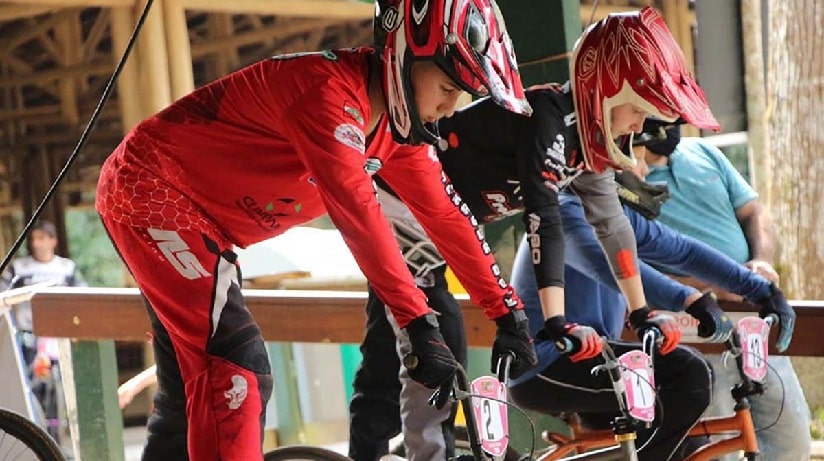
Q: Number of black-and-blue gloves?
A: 2